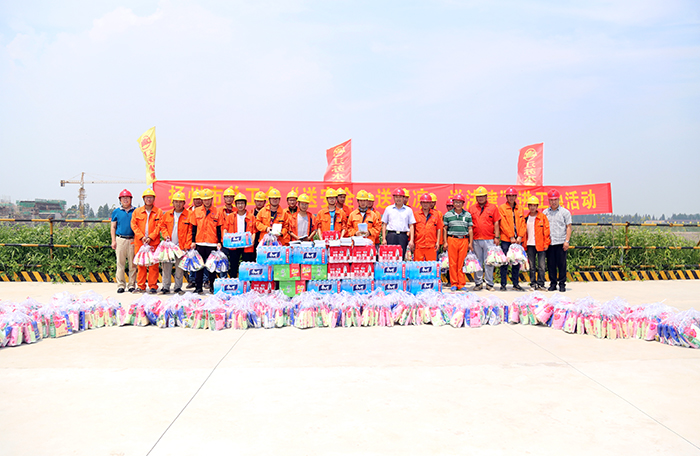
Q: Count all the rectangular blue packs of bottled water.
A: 11